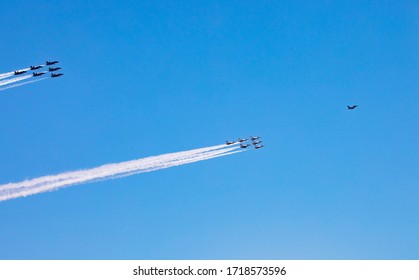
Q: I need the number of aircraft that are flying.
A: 13